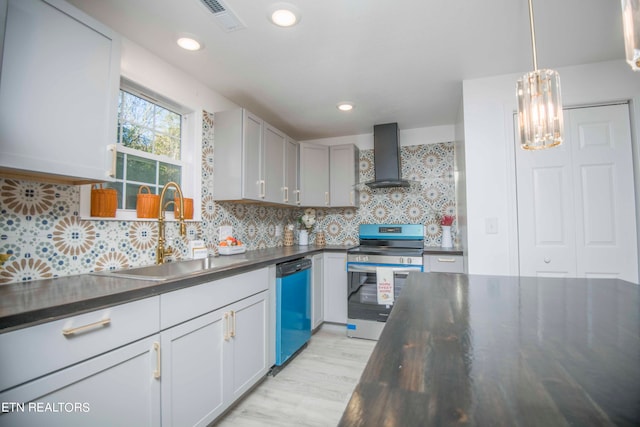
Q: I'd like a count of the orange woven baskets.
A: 3